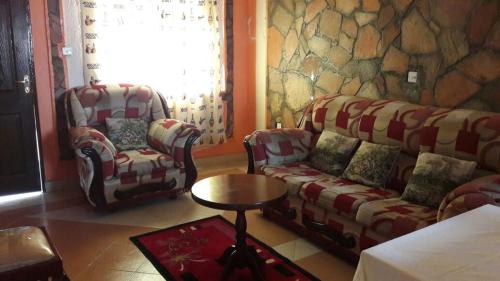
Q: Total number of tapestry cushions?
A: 4